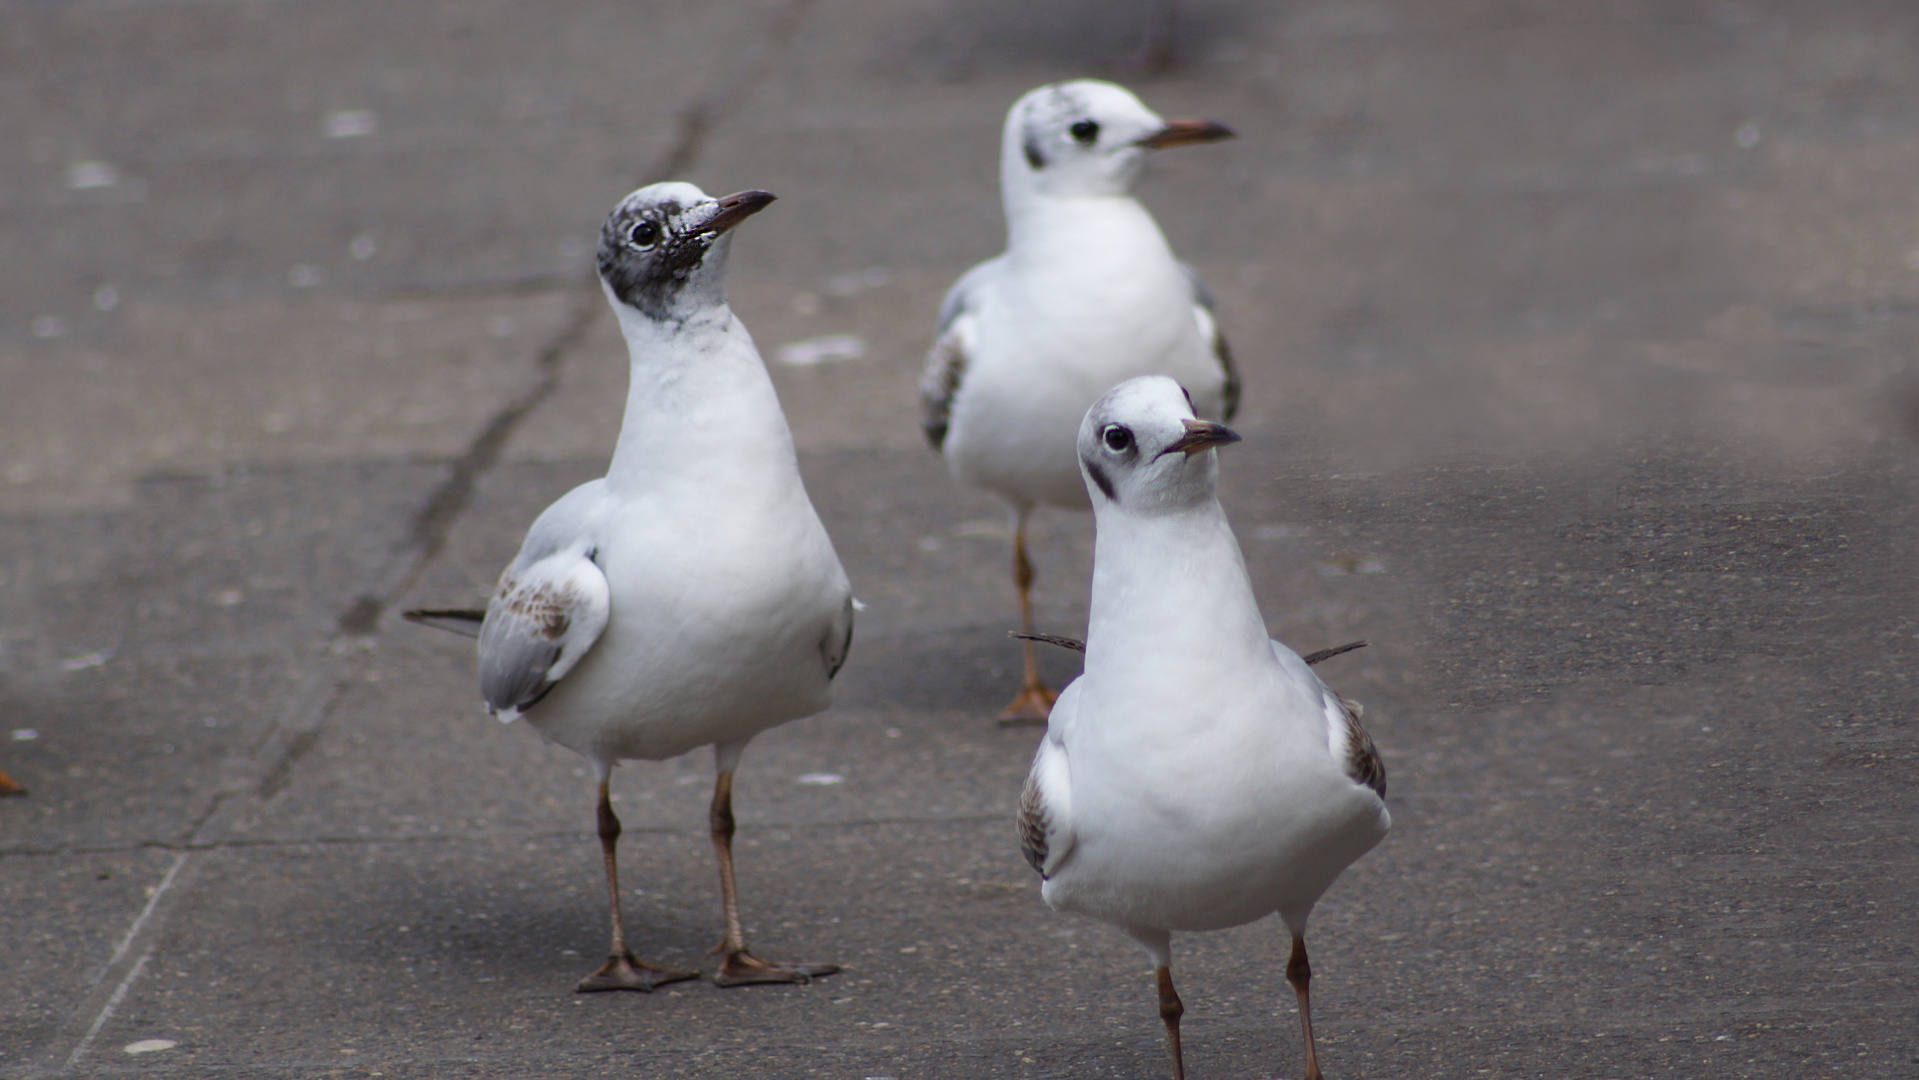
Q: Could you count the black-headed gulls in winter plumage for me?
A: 2